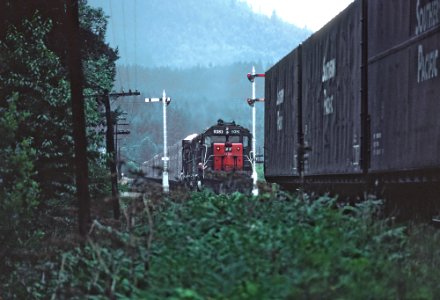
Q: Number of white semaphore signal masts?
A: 2